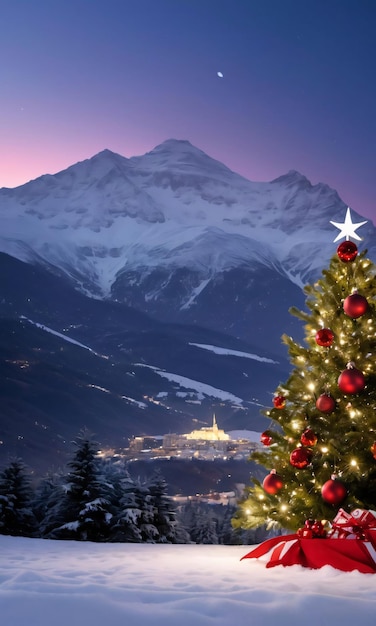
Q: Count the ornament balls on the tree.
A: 12